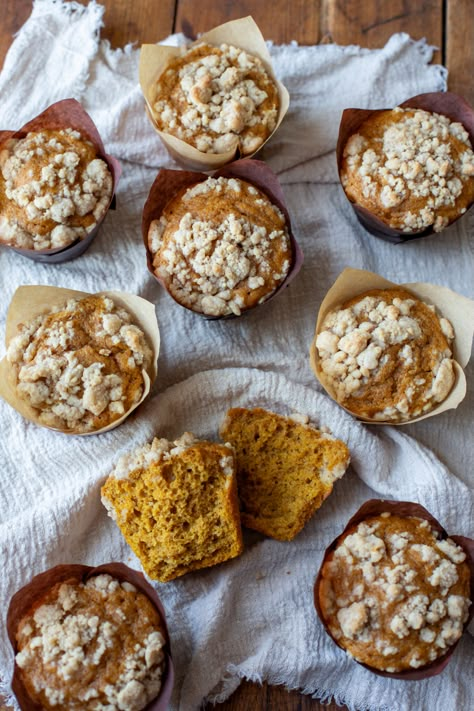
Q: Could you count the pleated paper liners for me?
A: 8